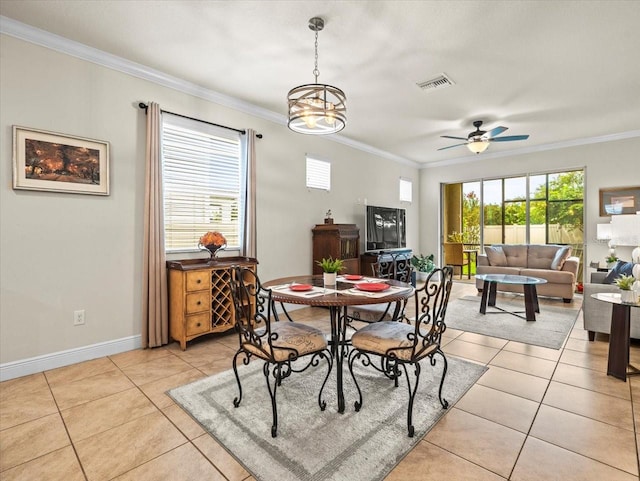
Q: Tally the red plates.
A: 3